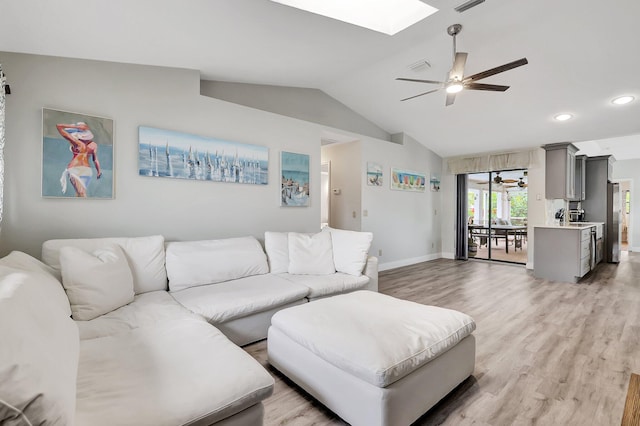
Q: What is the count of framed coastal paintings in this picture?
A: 6